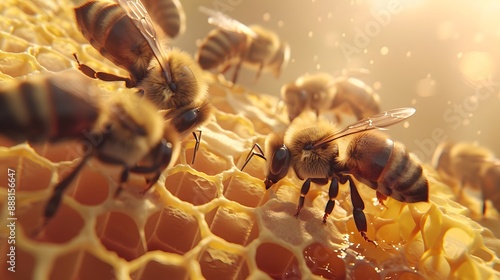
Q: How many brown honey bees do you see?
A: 7